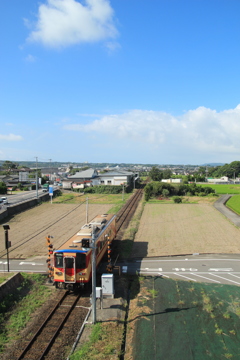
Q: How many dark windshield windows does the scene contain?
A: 3